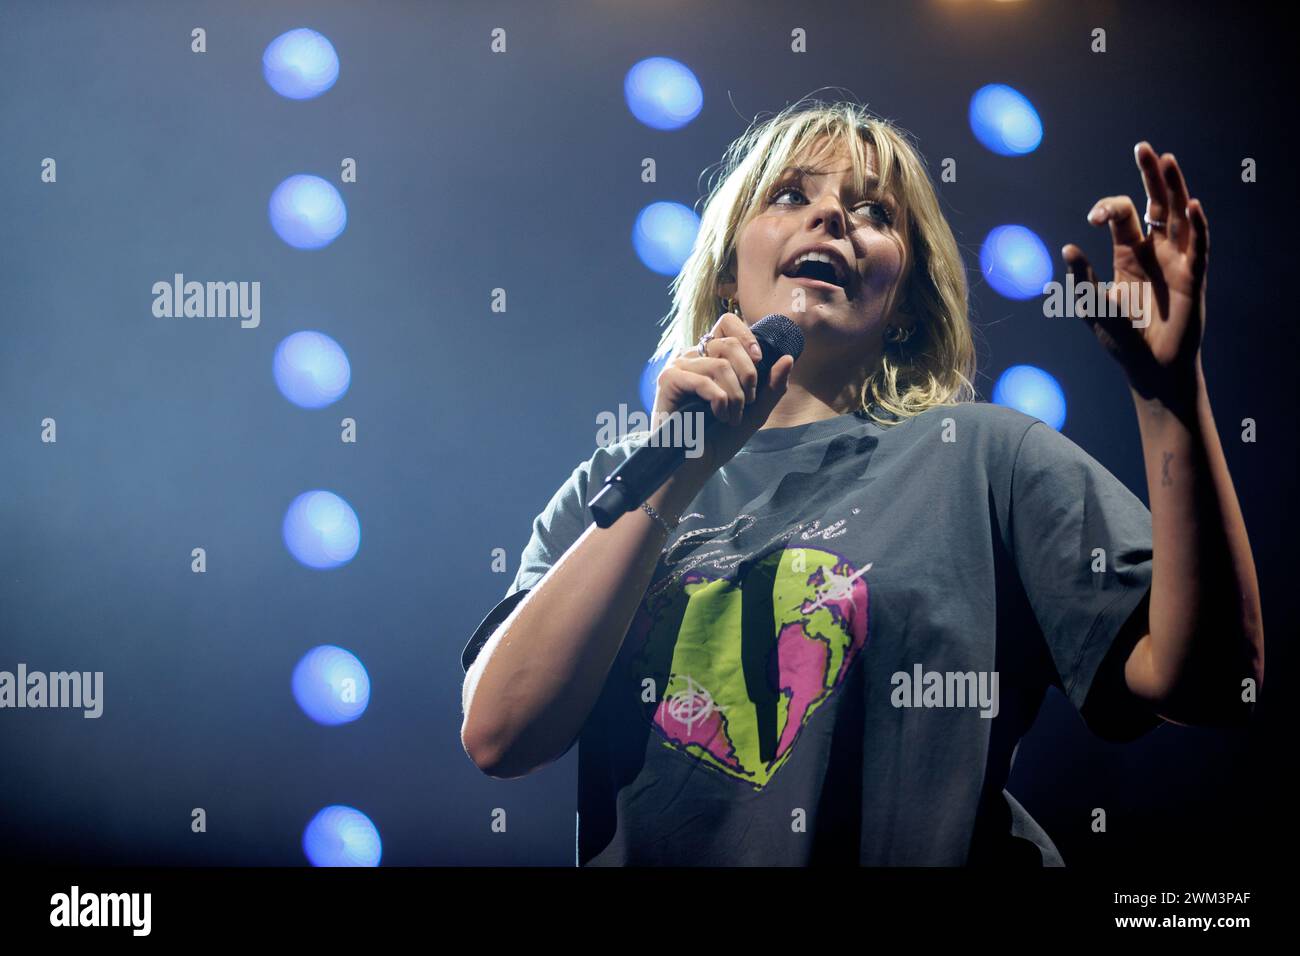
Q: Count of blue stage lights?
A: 12